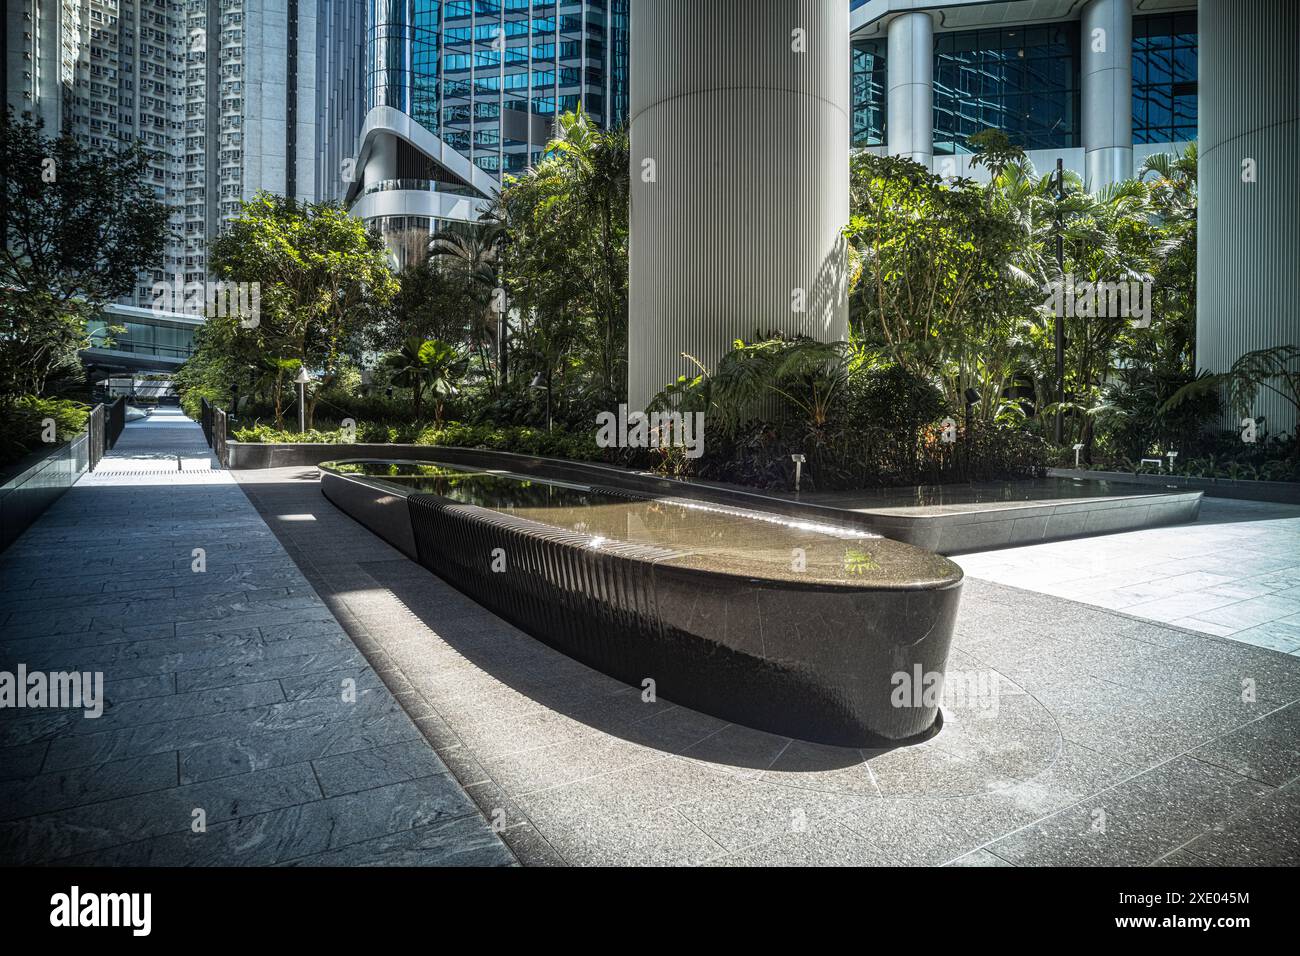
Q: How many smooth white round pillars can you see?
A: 2